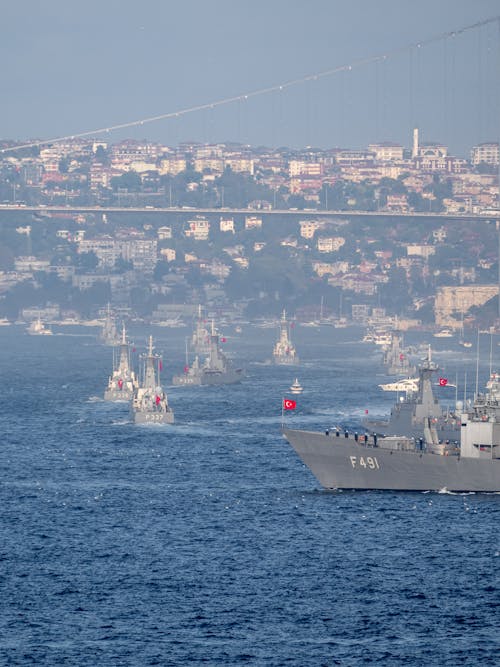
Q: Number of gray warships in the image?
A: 9